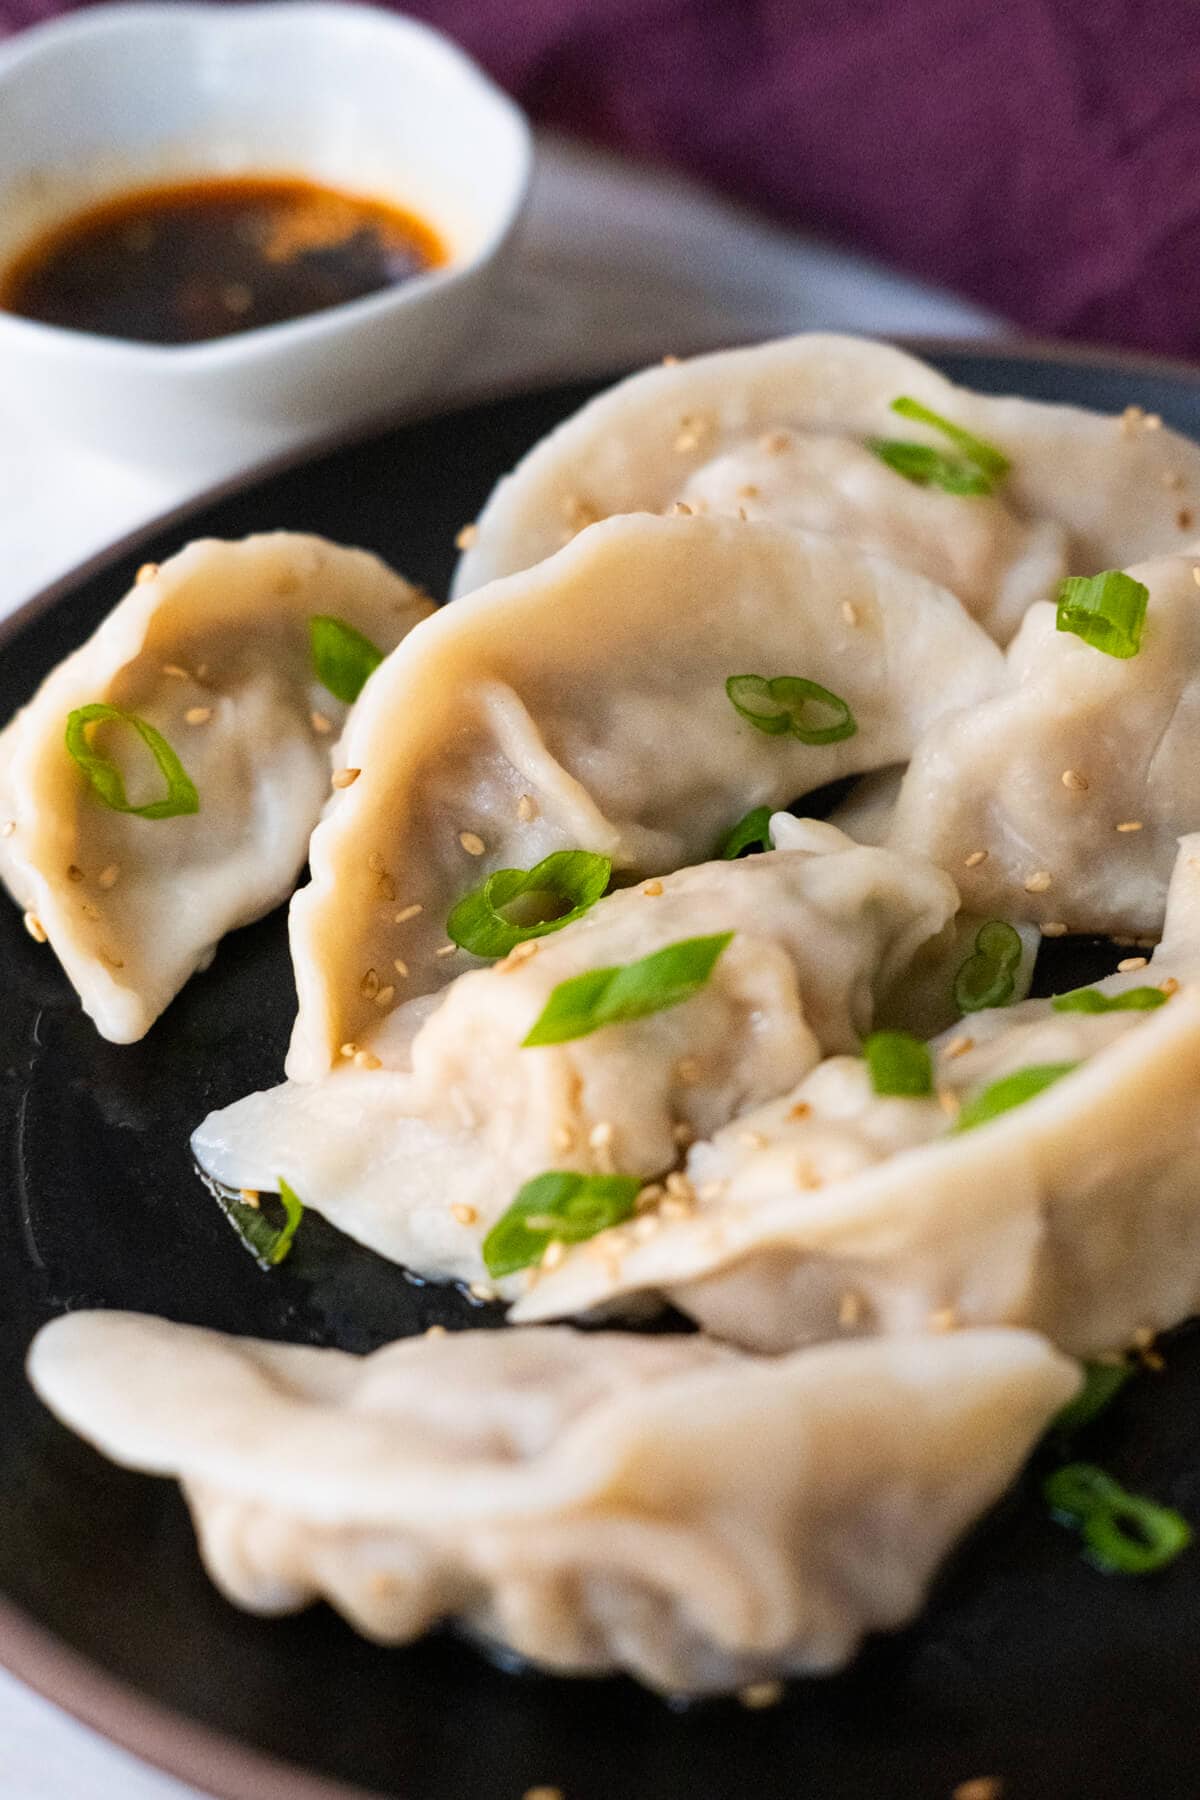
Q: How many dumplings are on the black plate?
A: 7